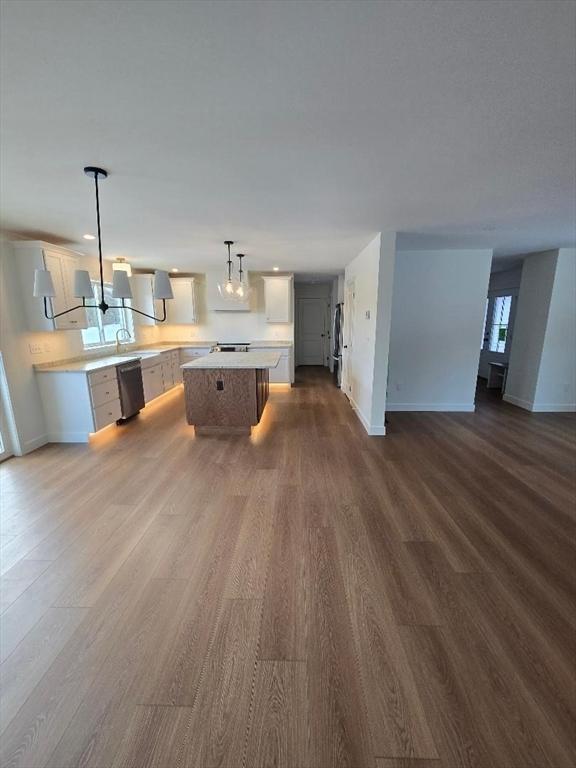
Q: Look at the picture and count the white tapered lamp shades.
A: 4